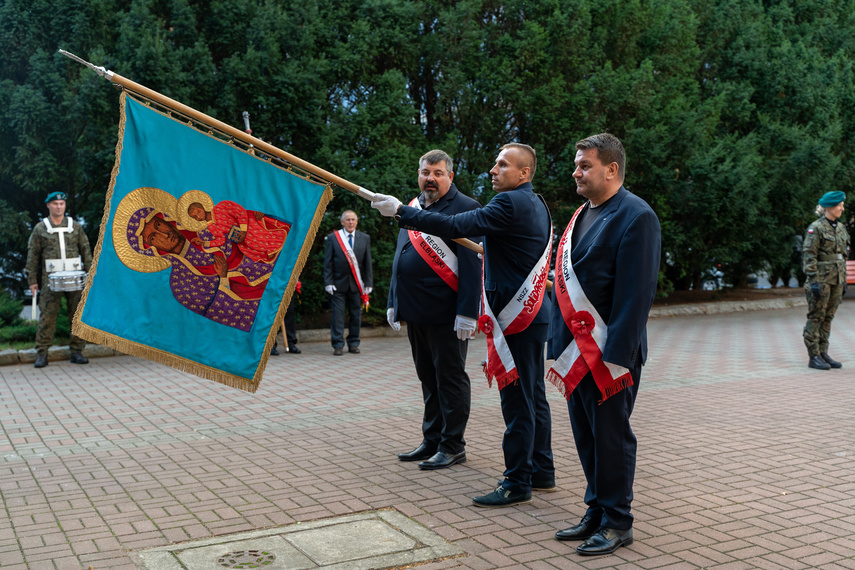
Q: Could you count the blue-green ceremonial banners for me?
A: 1